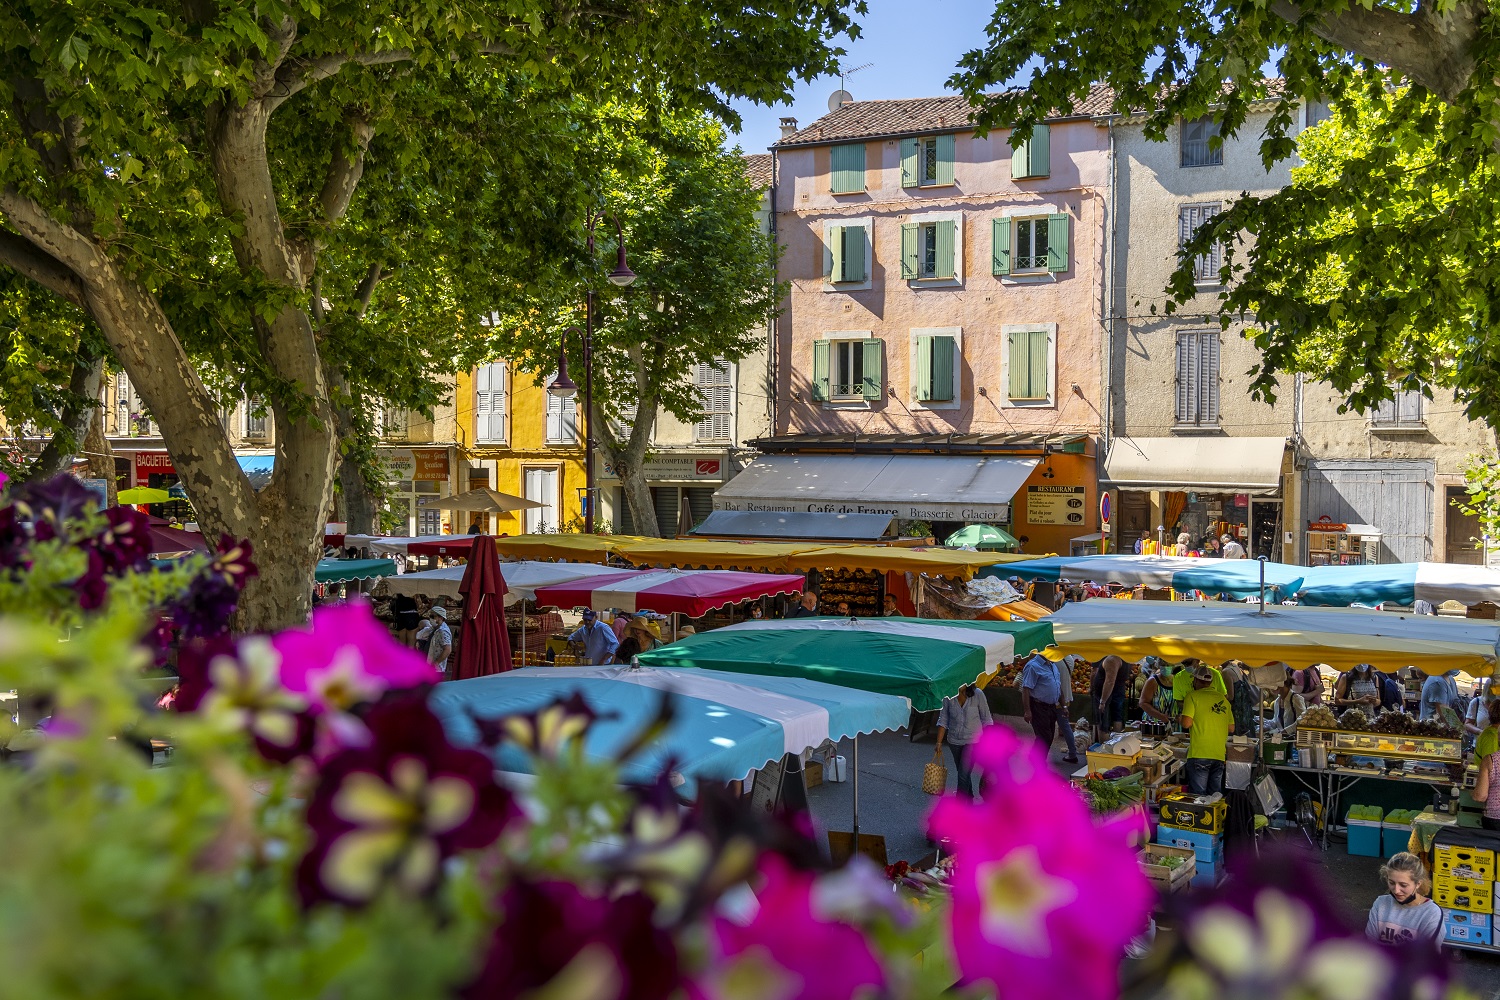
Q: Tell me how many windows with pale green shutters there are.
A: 9